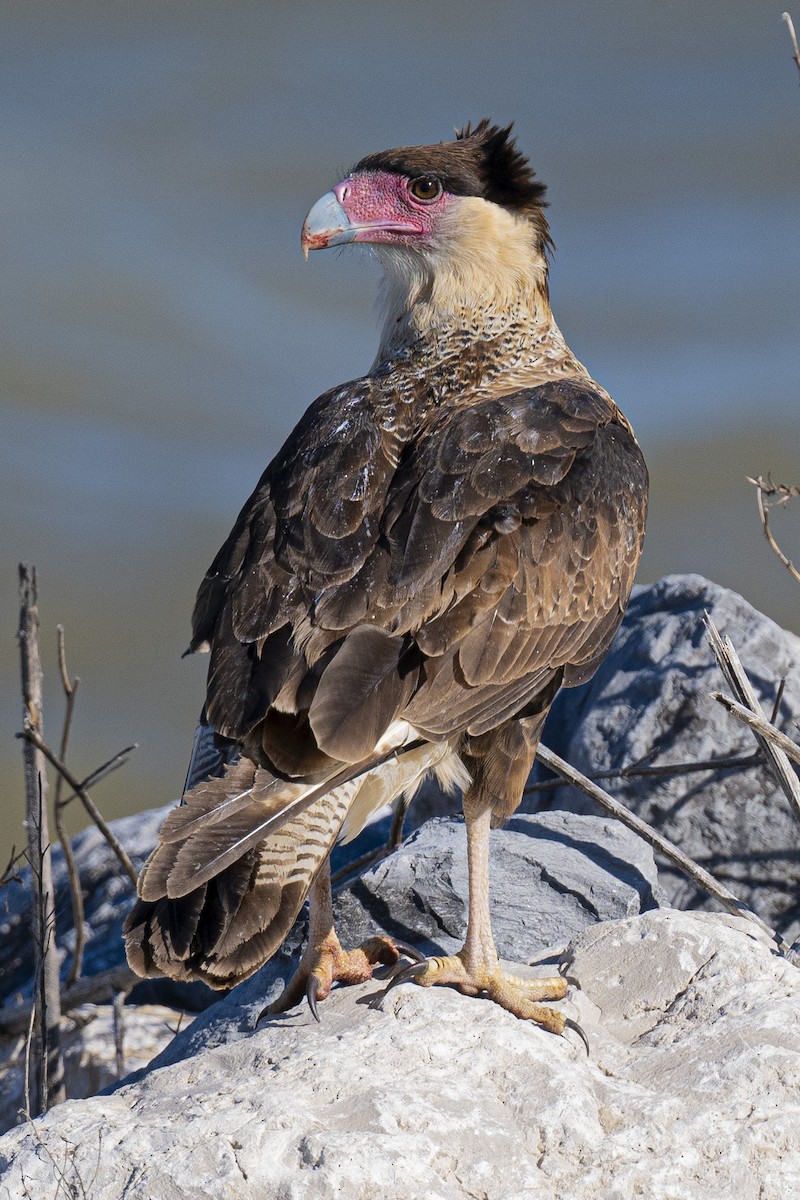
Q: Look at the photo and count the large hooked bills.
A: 1